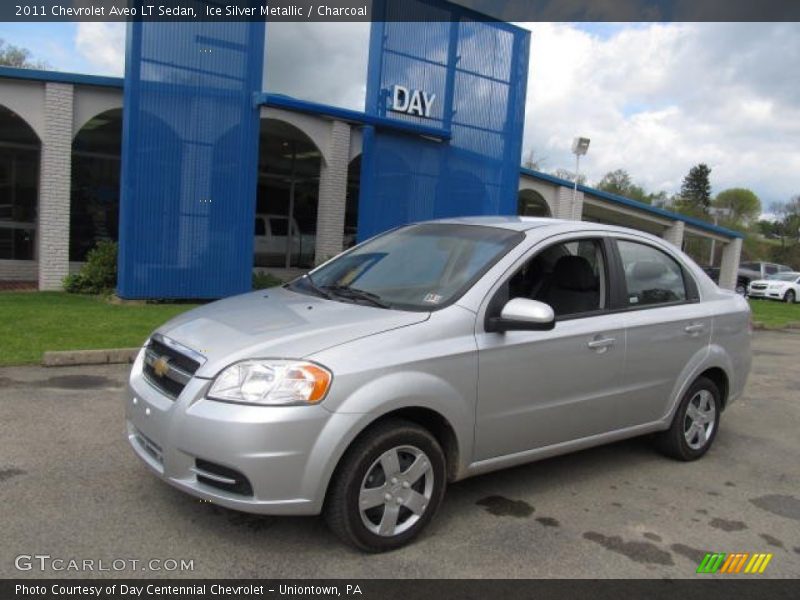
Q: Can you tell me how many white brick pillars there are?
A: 5